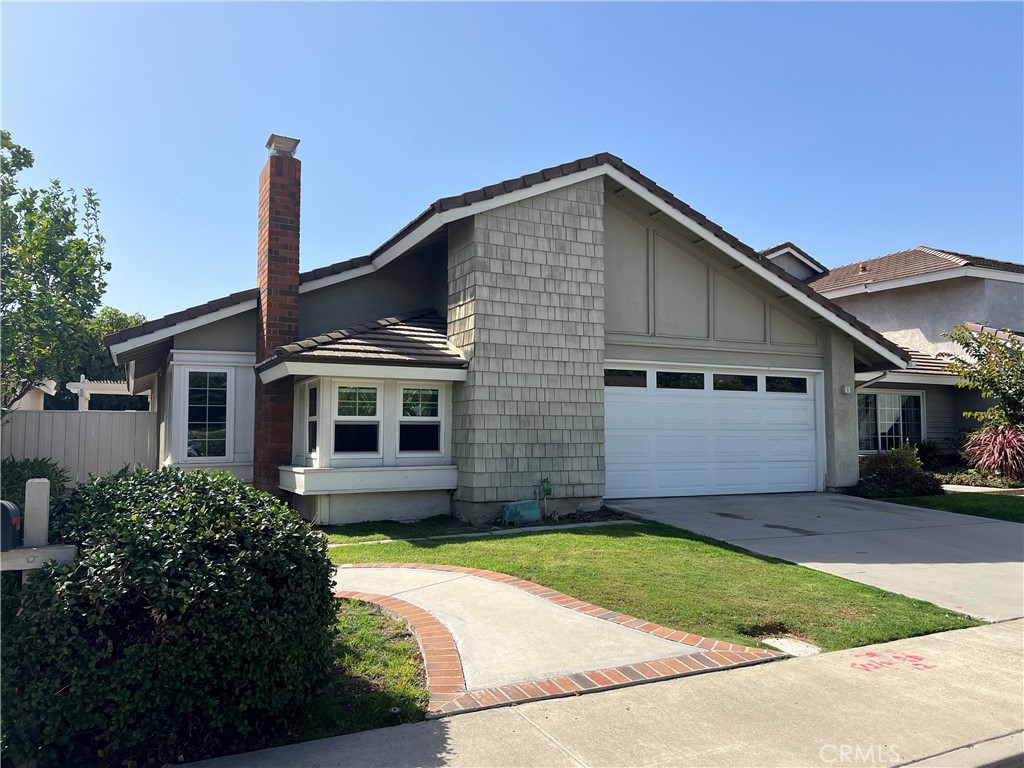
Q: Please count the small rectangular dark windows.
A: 4